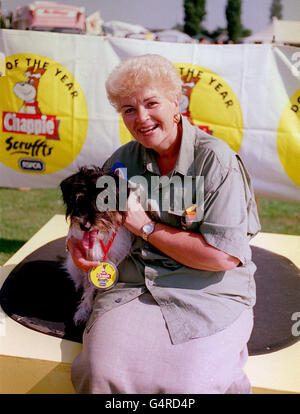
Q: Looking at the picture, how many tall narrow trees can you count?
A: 3